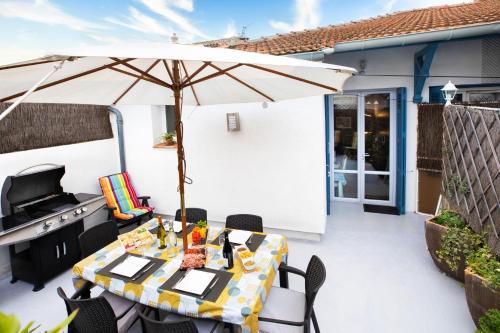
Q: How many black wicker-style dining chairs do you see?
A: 6